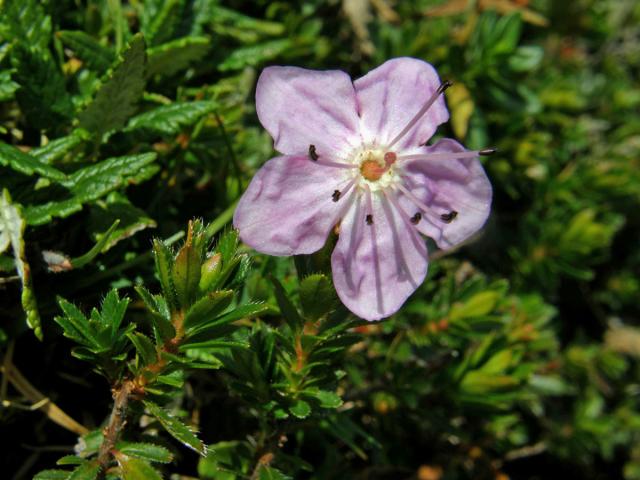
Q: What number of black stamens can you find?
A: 7